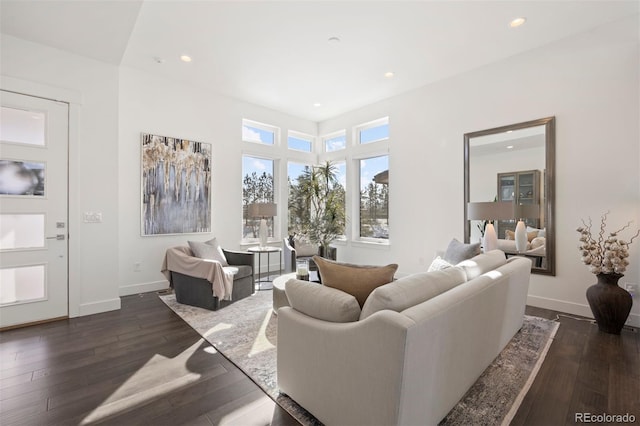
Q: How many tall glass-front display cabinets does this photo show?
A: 1